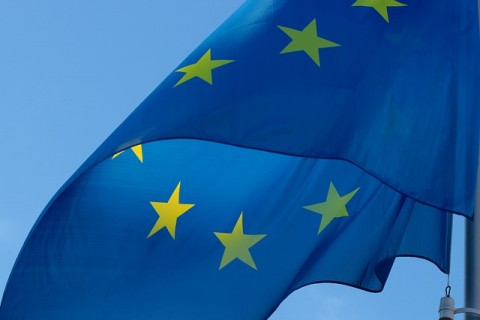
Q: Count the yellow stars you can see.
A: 7